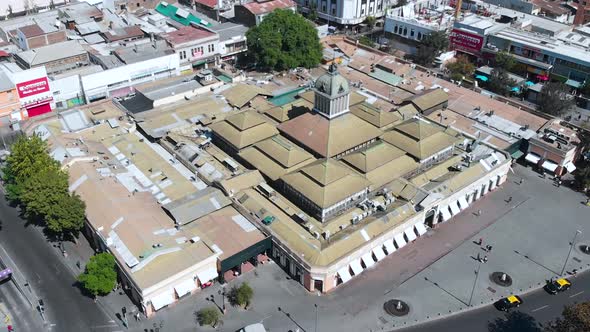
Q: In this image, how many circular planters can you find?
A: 3